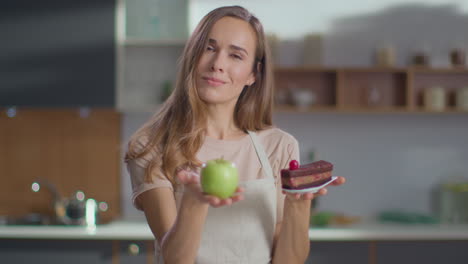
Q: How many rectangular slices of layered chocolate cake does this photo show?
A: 1